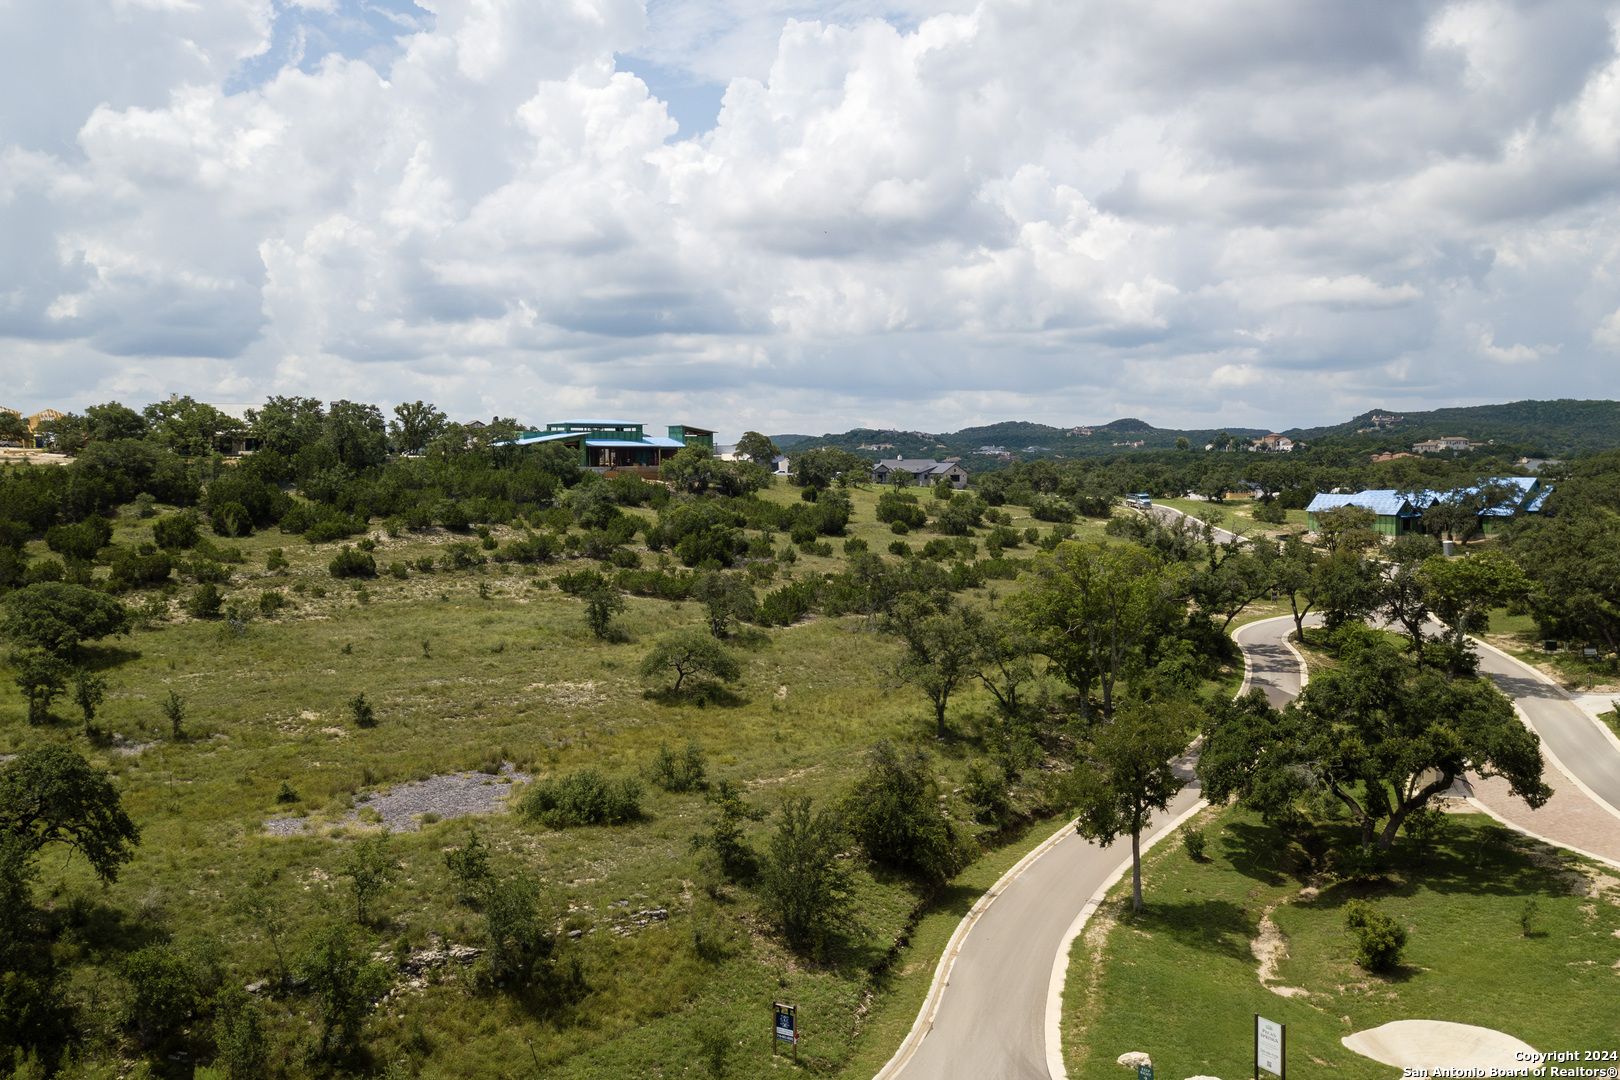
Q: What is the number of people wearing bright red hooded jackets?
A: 0